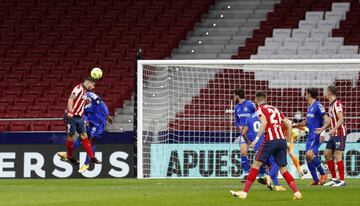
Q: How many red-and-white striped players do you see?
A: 3